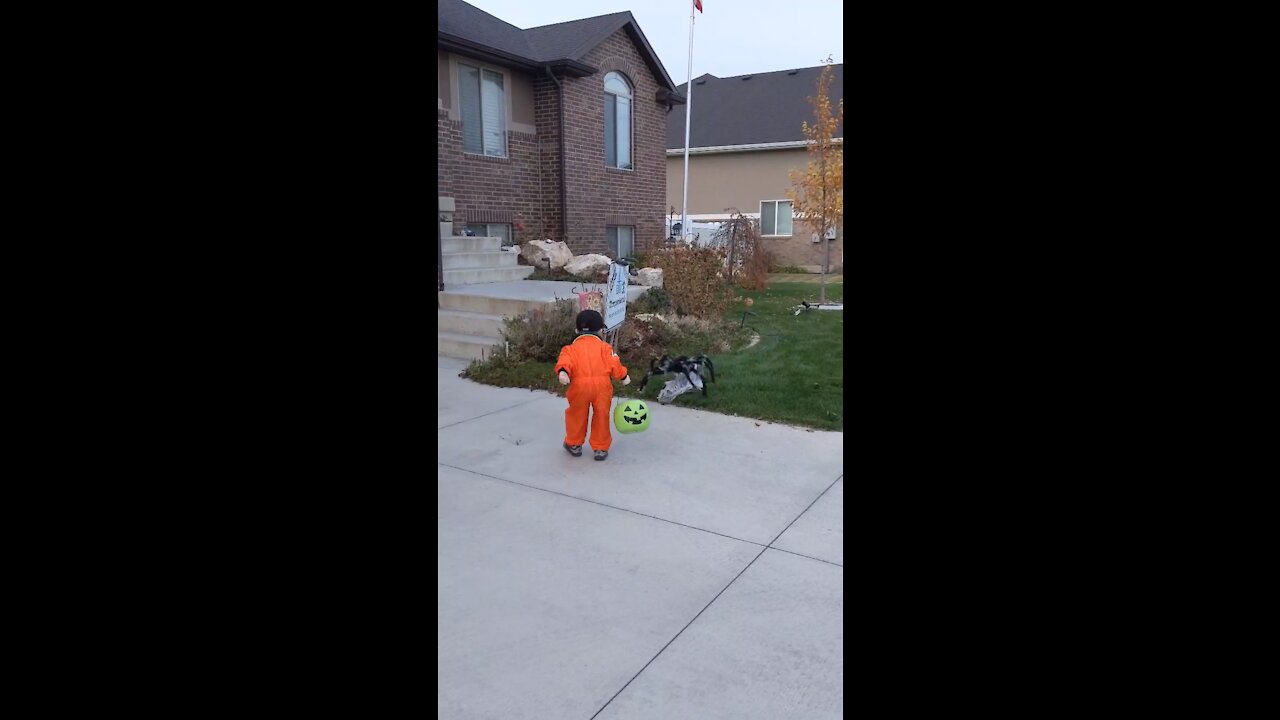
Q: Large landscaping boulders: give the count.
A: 3